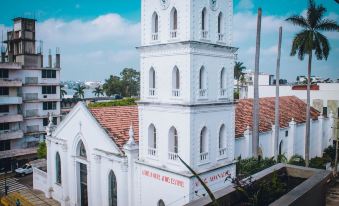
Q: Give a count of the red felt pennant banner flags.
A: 0